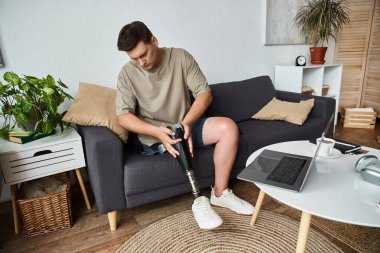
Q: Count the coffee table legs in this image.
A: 2